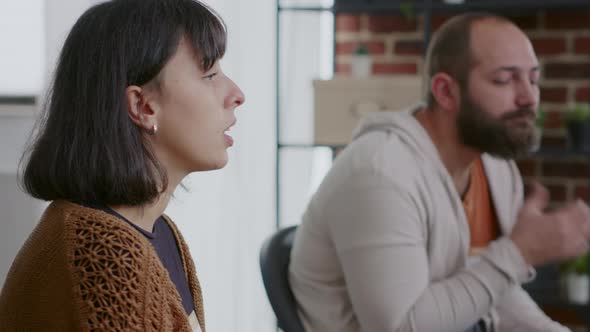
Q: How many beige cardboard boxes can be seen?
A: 1